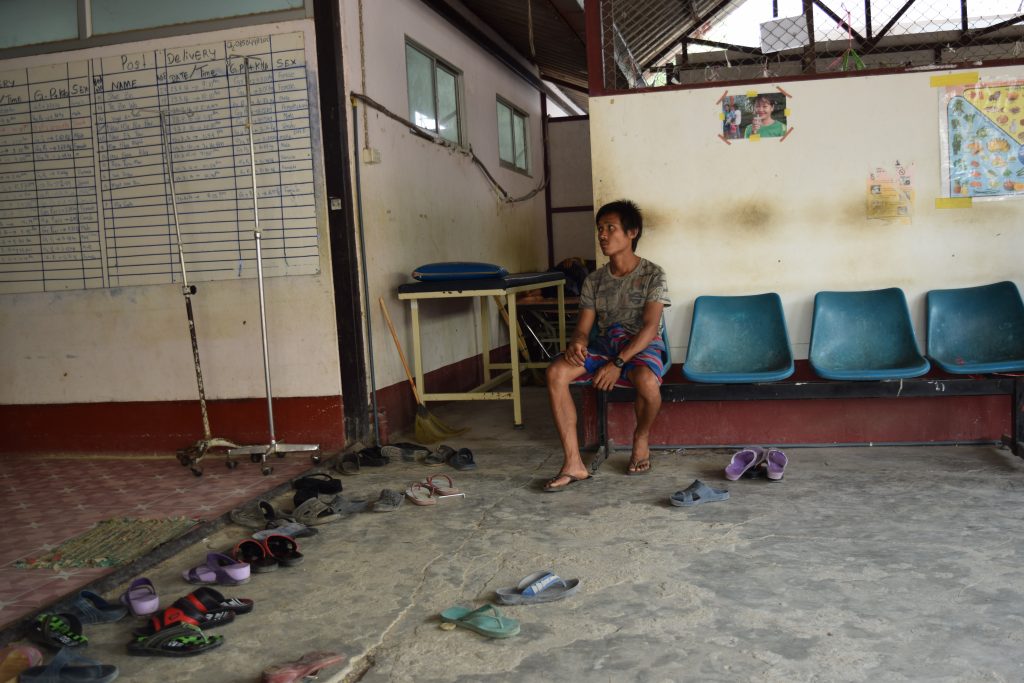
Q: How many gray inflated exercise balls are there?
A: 0